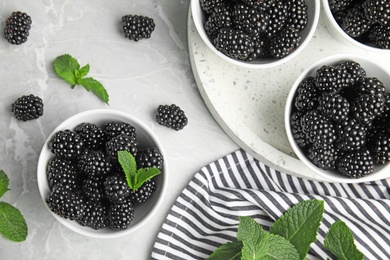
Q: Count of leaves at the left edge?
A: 2